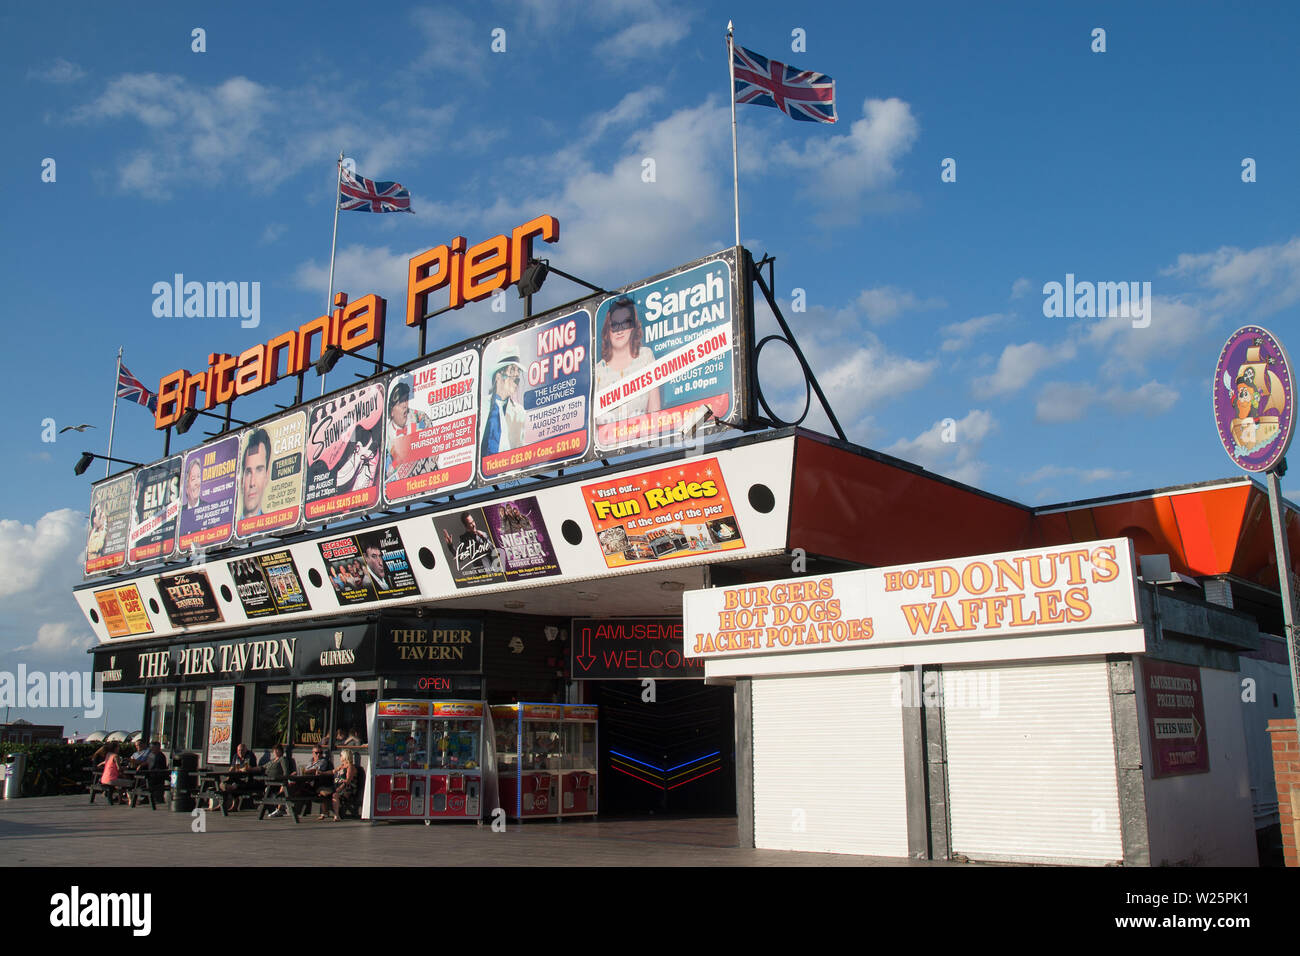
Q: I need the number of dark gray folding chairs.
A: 0